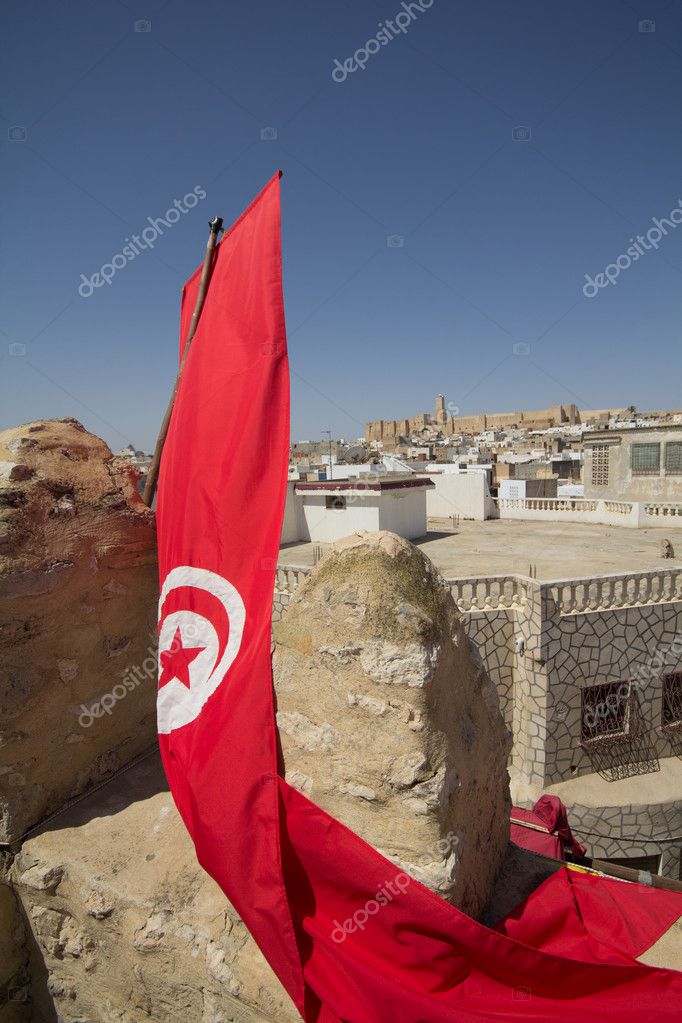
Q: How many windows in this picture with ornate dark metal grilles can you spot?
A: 2